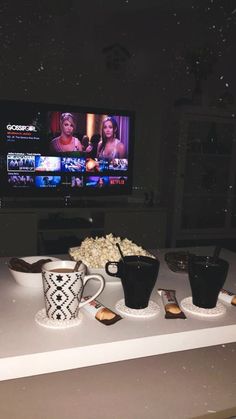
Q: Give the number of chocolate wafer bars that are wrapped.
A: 3